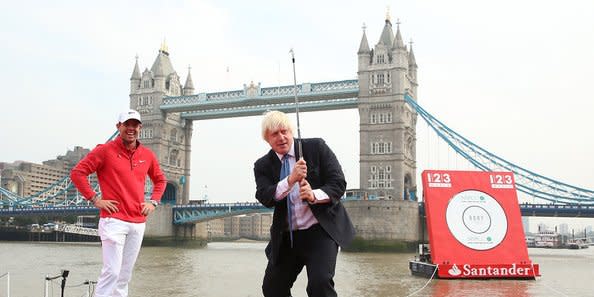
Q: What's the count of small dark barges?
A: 1